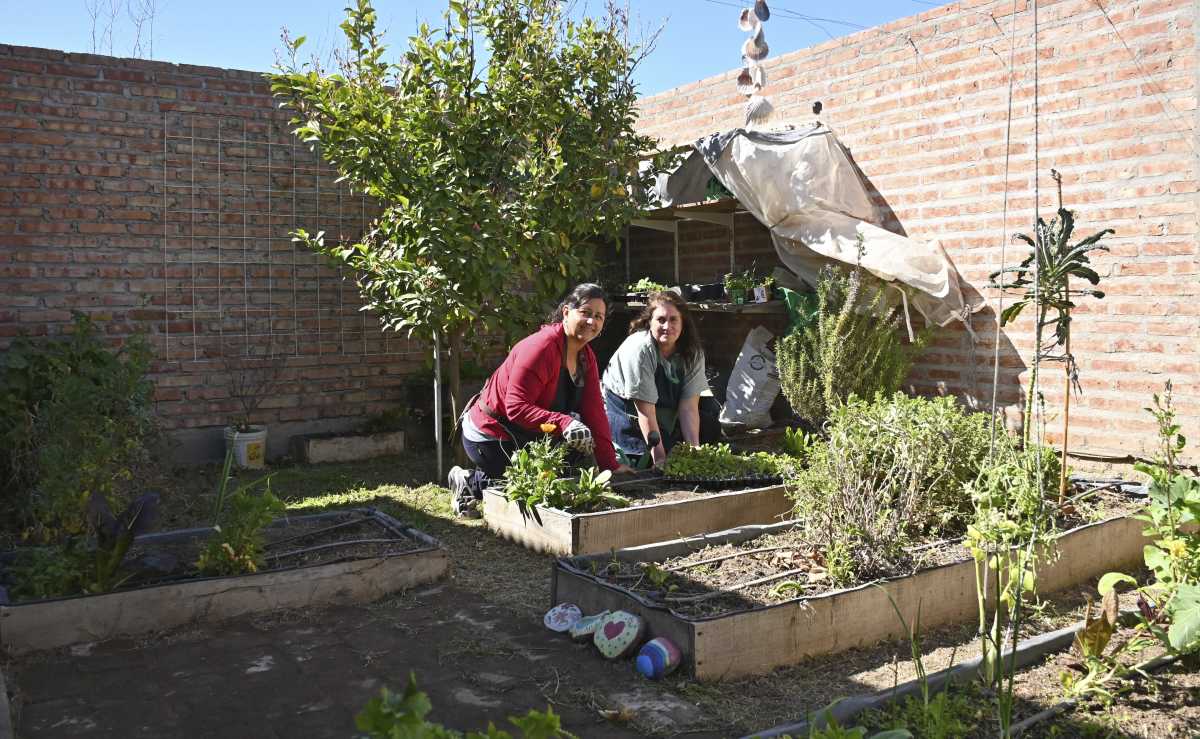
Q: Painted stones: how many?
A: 4